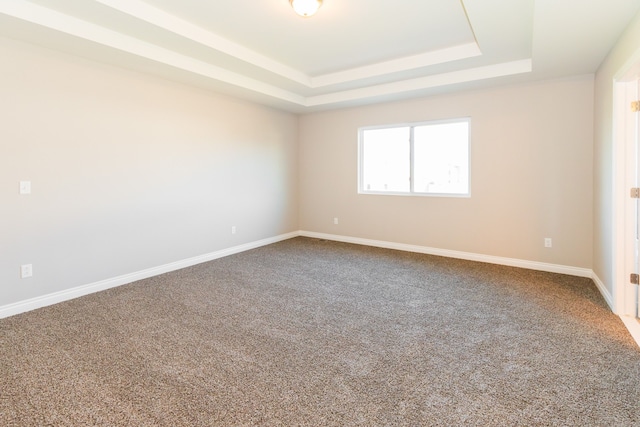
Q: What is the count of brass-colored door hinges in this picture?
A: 3